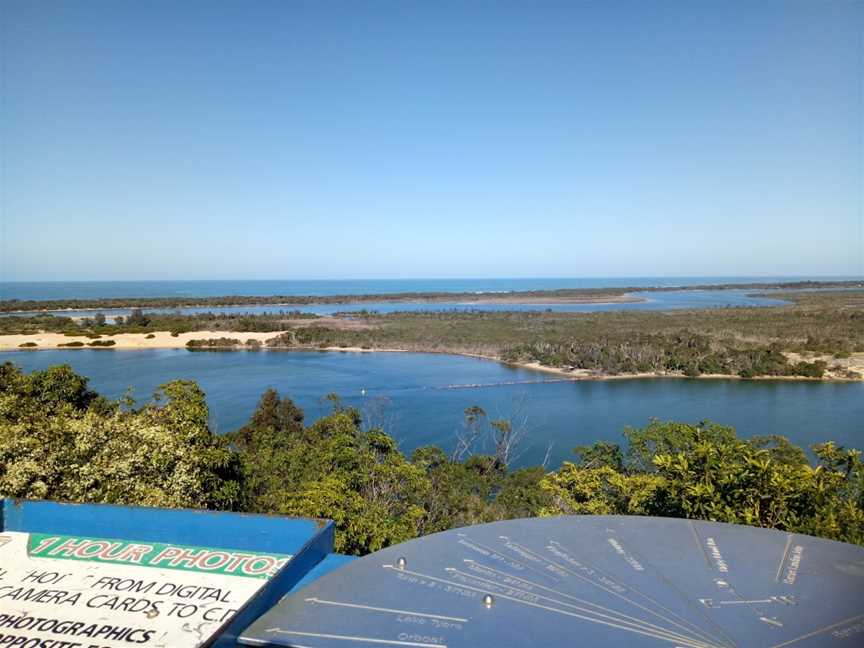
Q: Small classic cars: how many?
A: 0